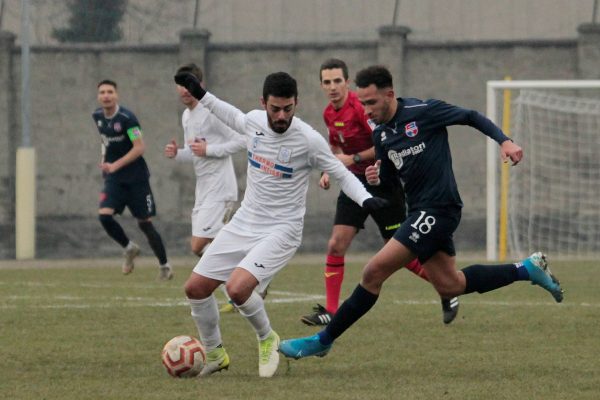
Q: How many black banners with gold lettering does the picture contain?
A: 0